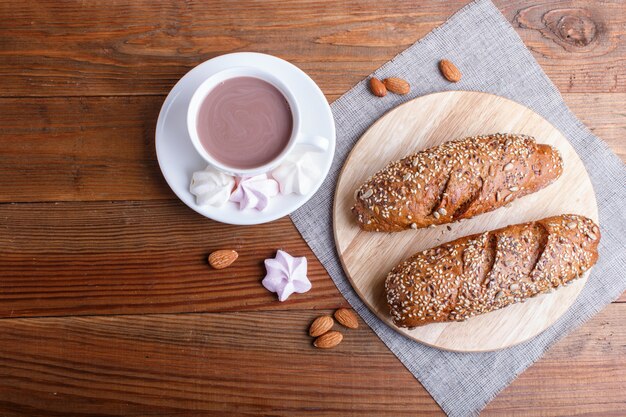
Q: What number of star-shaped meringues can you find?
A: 4